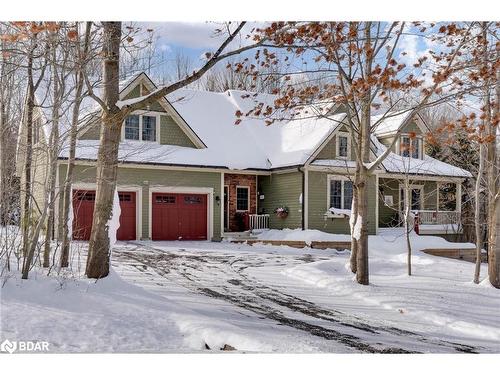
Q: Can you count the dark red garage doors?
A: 2